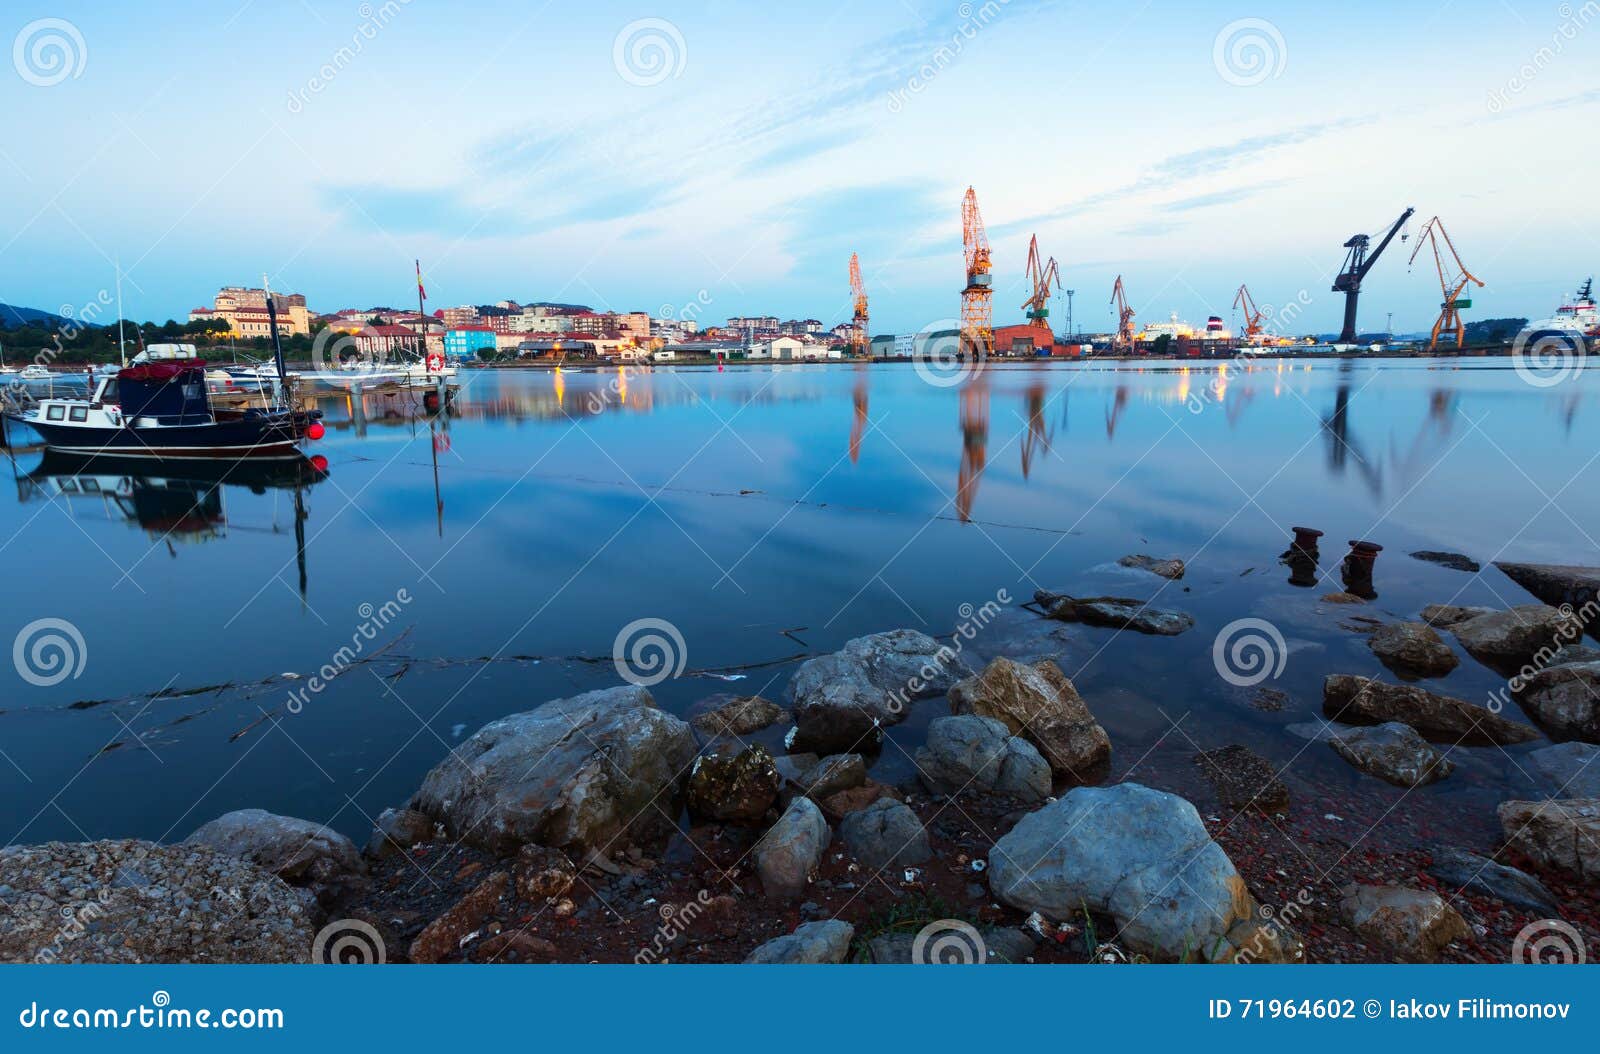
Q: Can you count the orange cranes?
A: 7